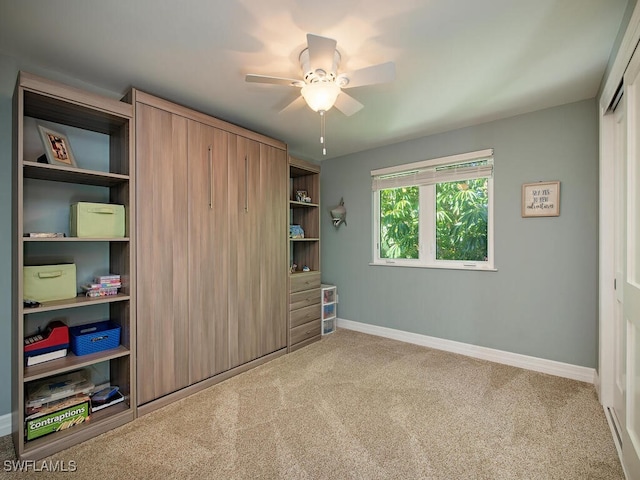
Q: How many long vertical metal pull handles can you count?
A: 2